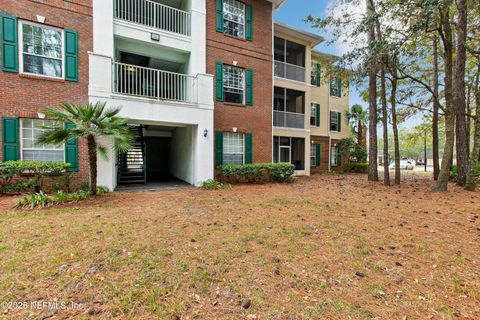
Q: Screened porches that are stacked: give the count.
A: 3